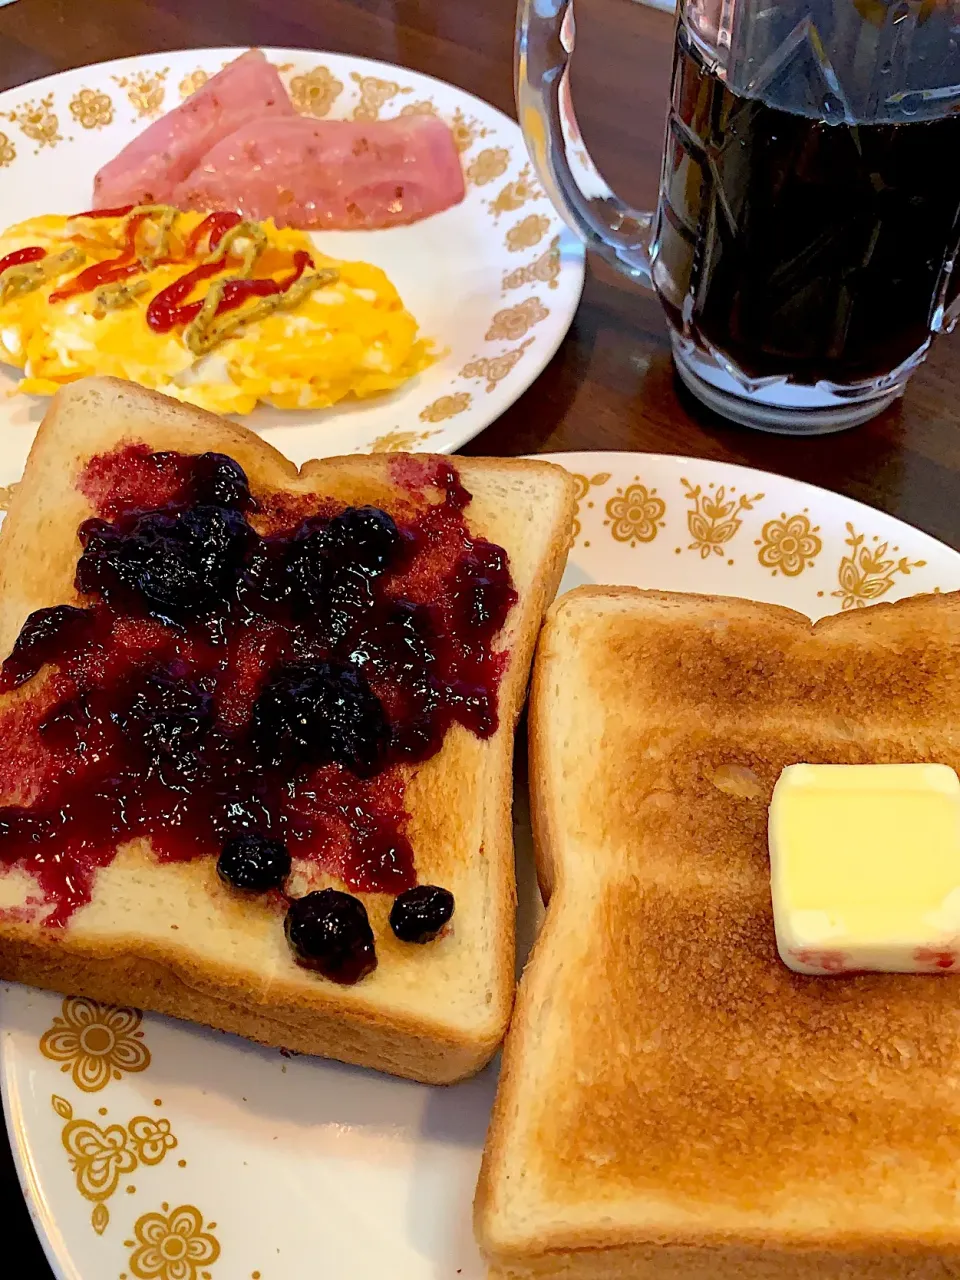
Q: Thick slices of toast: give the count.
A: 2